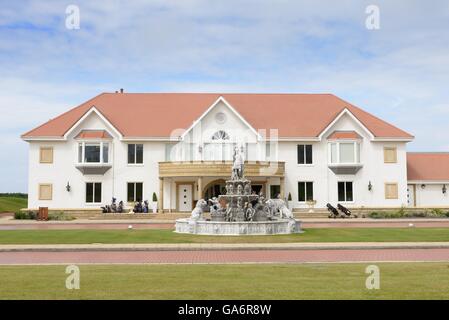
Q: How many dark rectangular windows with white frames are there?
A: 6